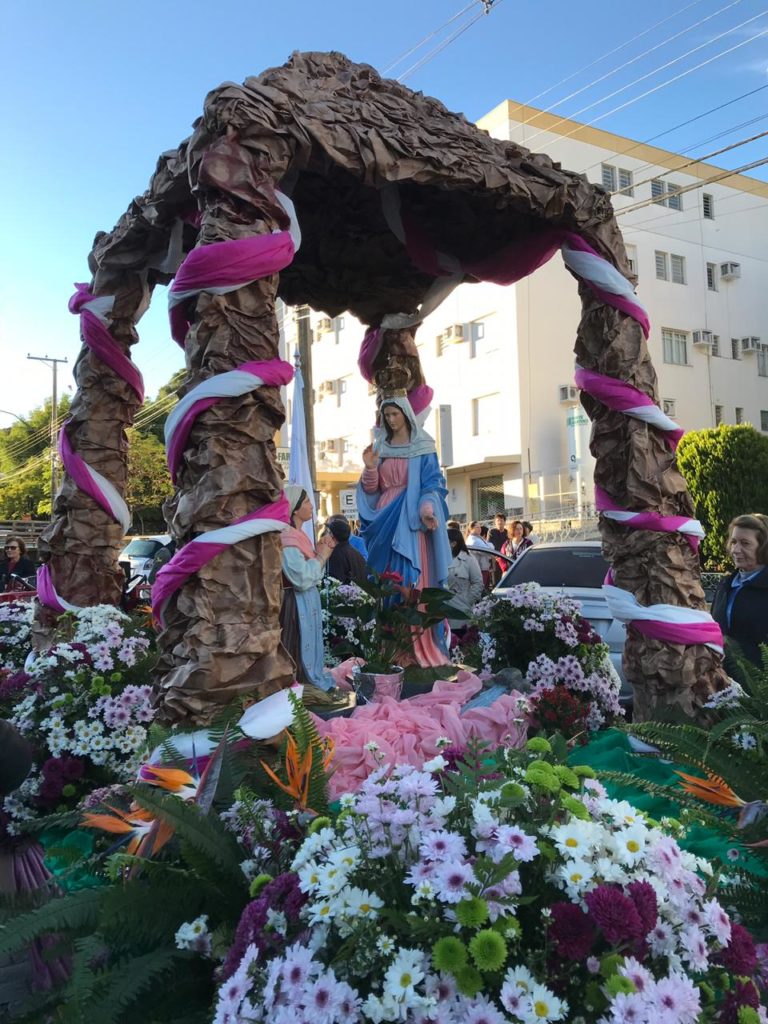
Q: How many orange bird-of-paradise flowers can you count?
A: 4